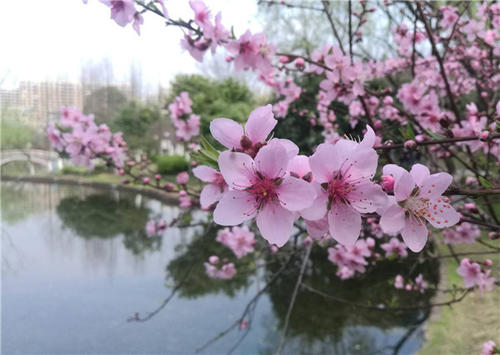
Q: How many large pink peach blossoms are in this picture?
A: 3